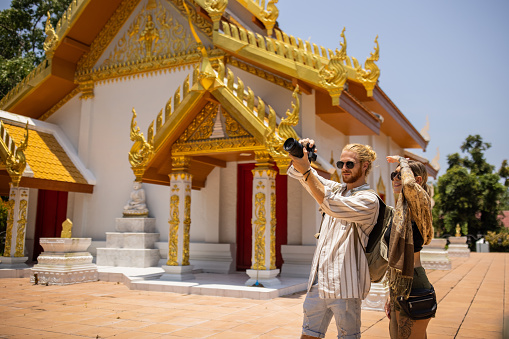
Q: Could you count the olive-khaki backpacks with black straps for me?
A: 1